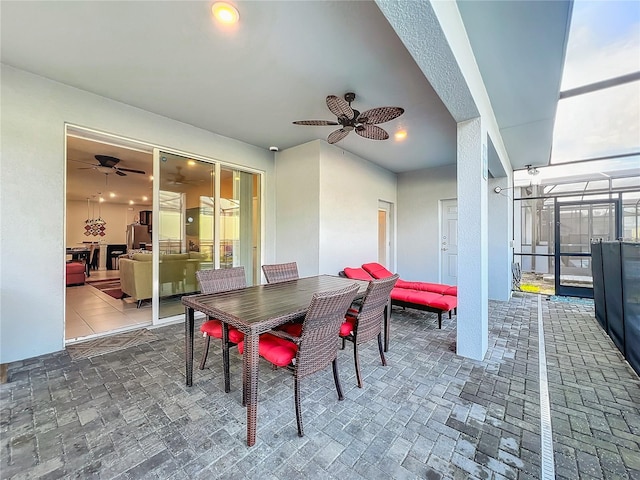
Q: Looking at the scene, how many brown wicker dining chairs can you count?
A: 4